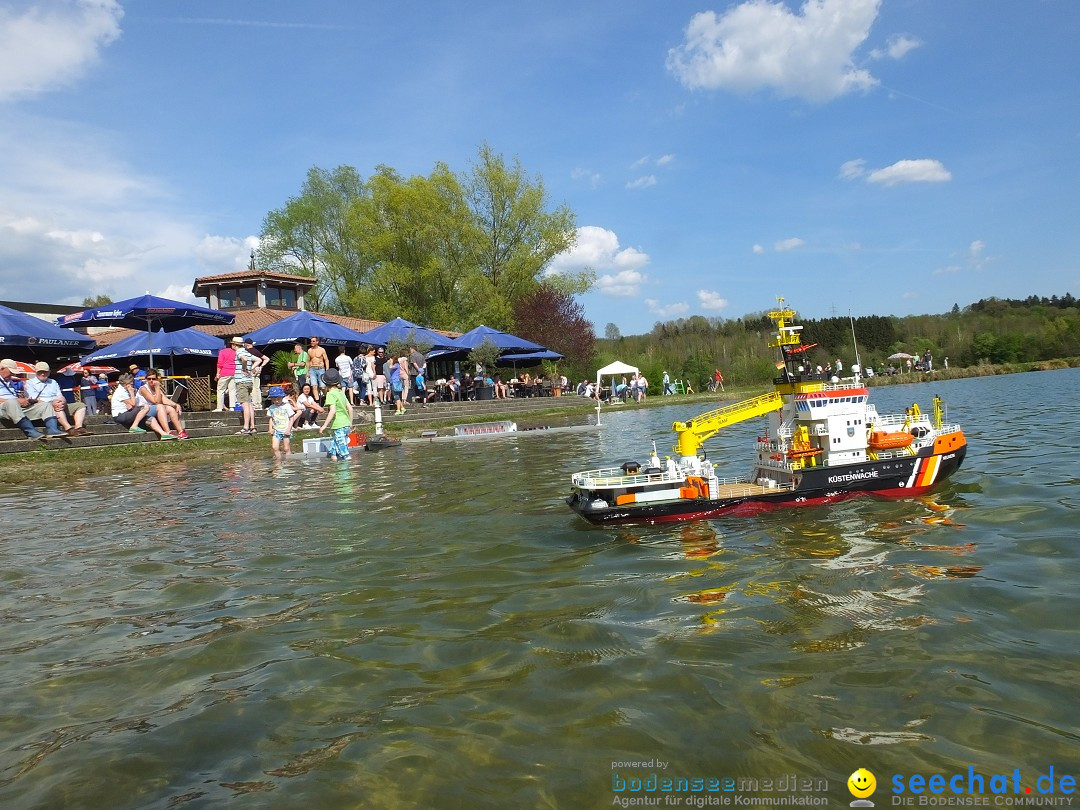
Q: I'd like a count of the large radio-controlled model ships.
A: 1